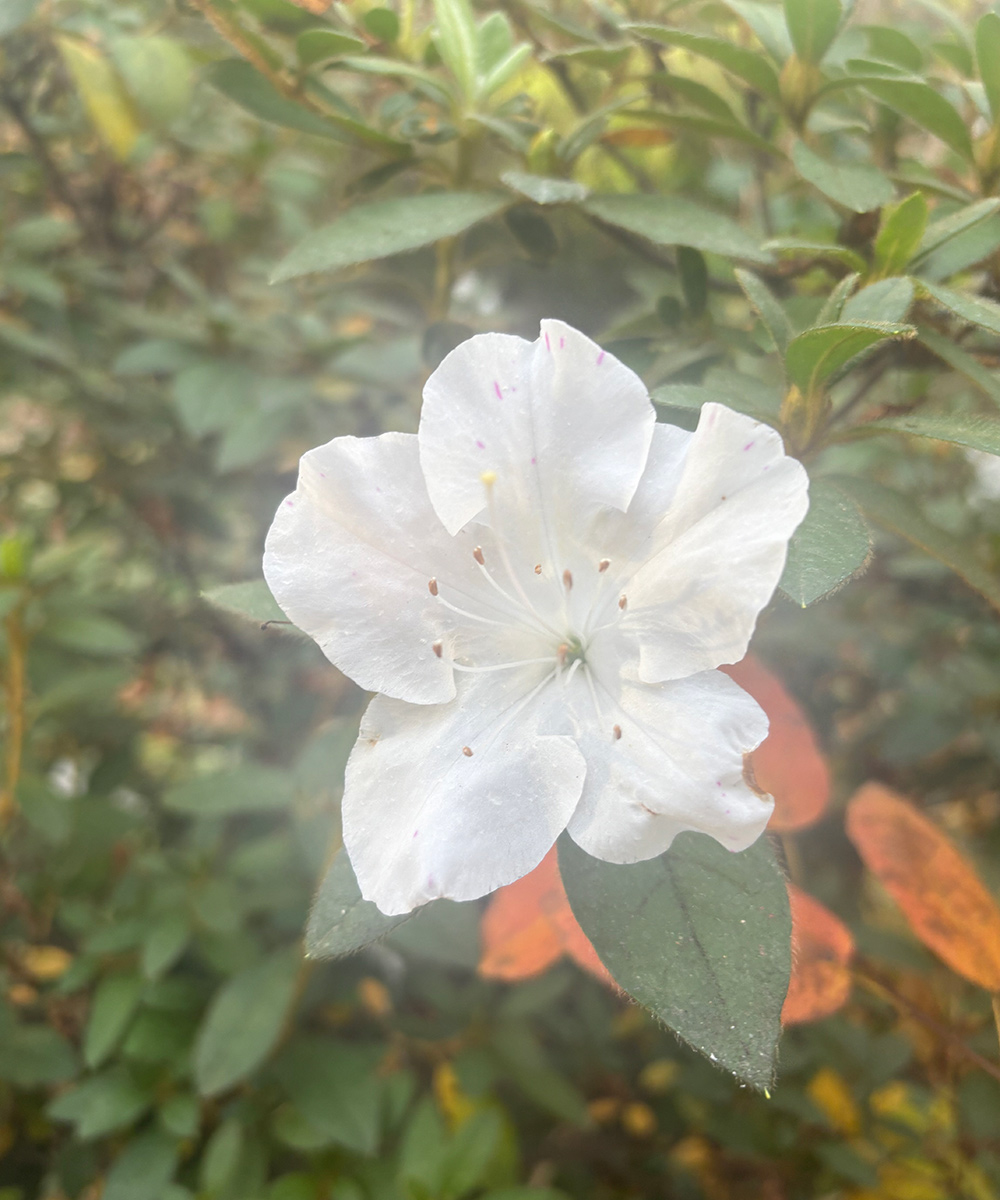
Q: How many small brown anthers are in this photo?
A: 10